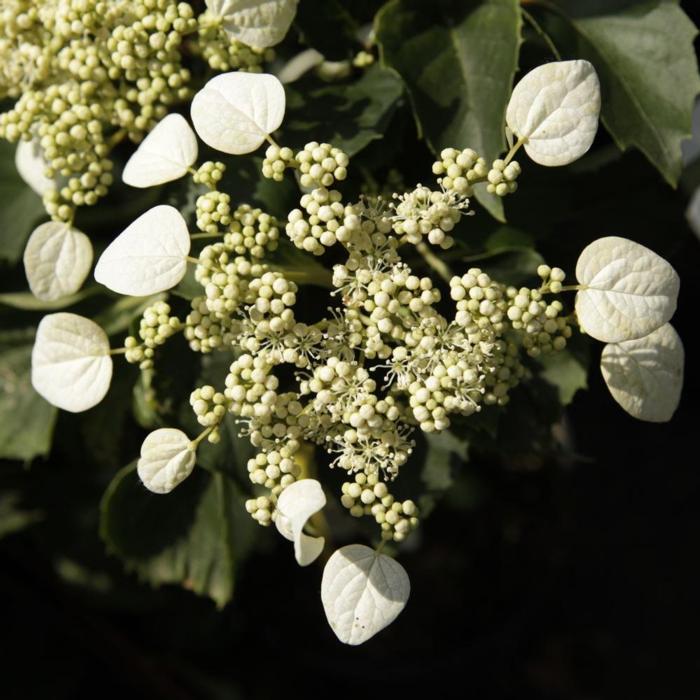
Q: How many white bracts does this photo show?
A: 13